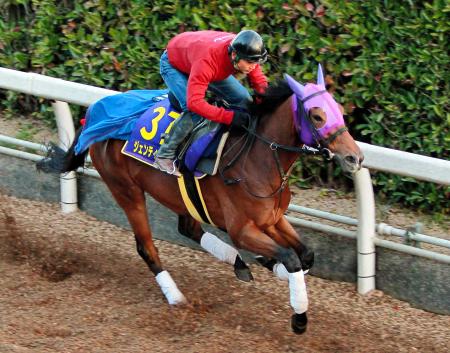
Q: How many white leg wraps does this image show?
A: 4